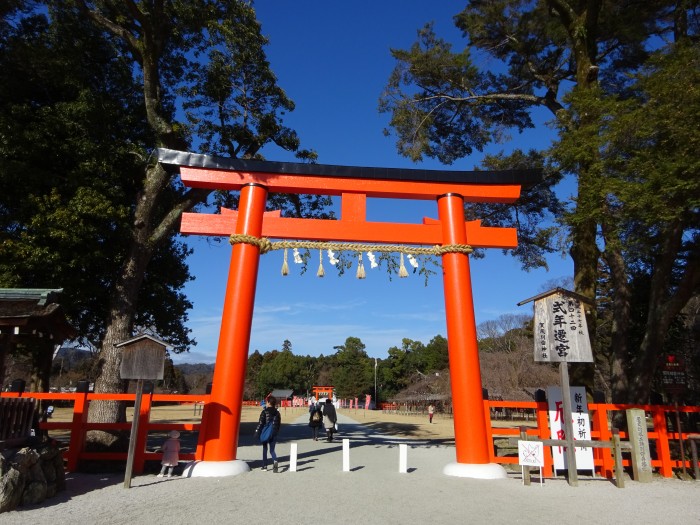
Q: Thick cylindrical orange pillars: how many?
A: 2